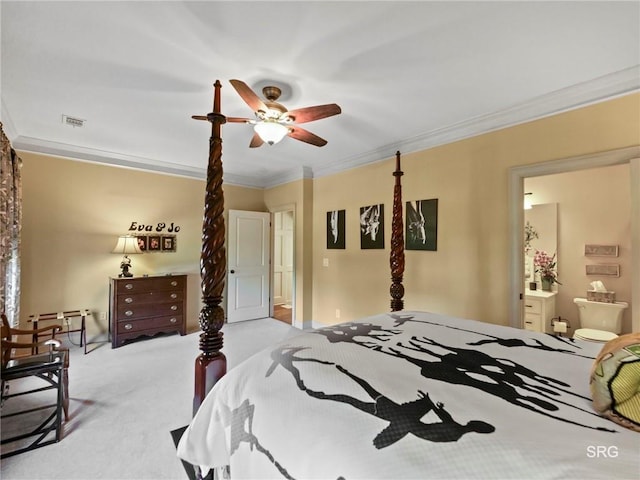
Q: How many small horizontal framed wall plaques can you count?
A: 2